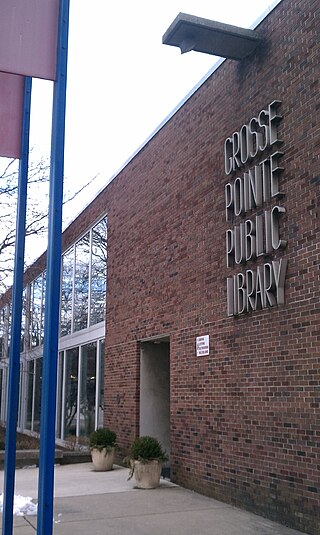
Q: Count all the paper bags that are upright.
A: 0